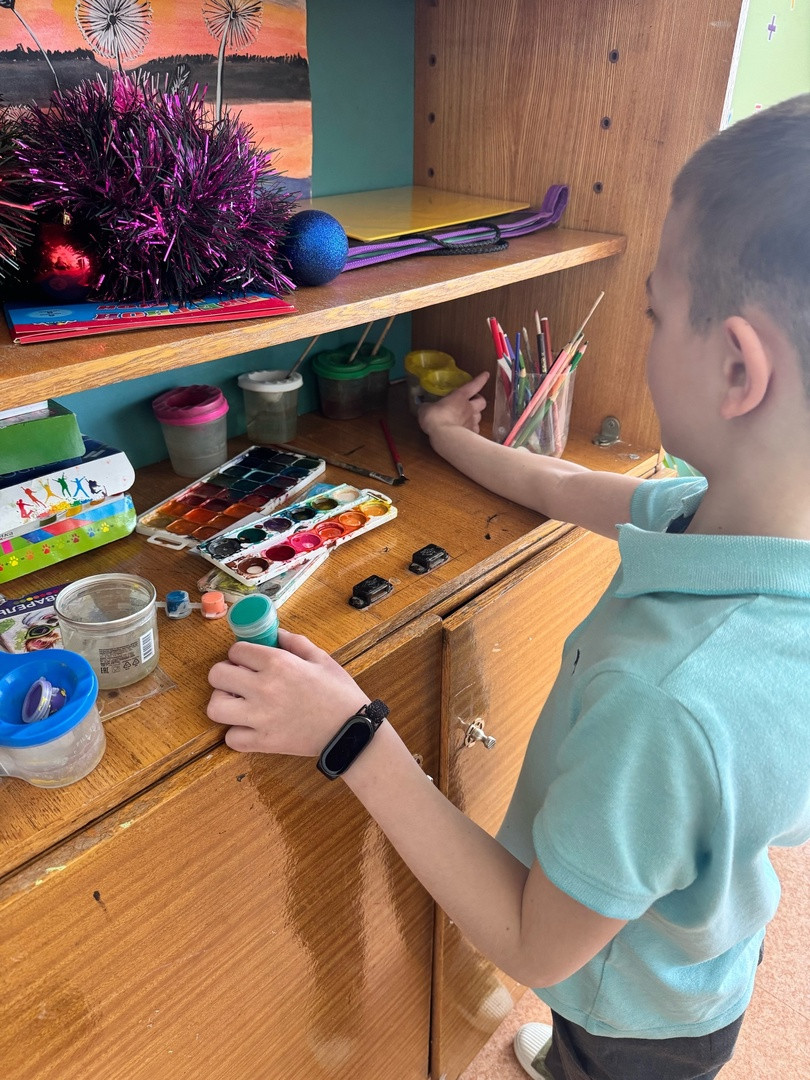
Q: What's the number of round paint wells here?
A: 12